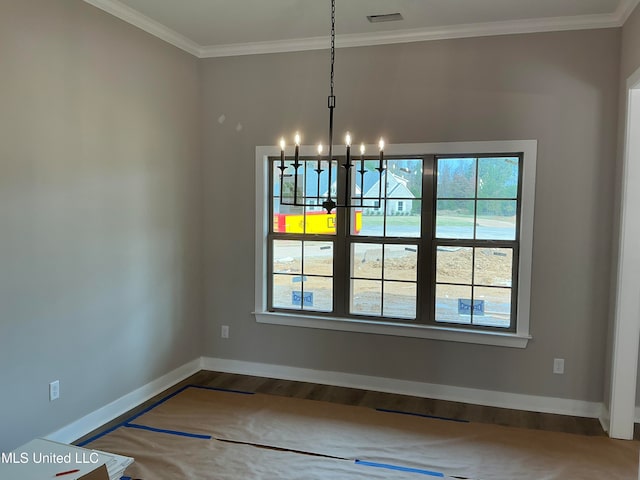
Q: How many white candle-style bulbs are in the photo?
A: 6